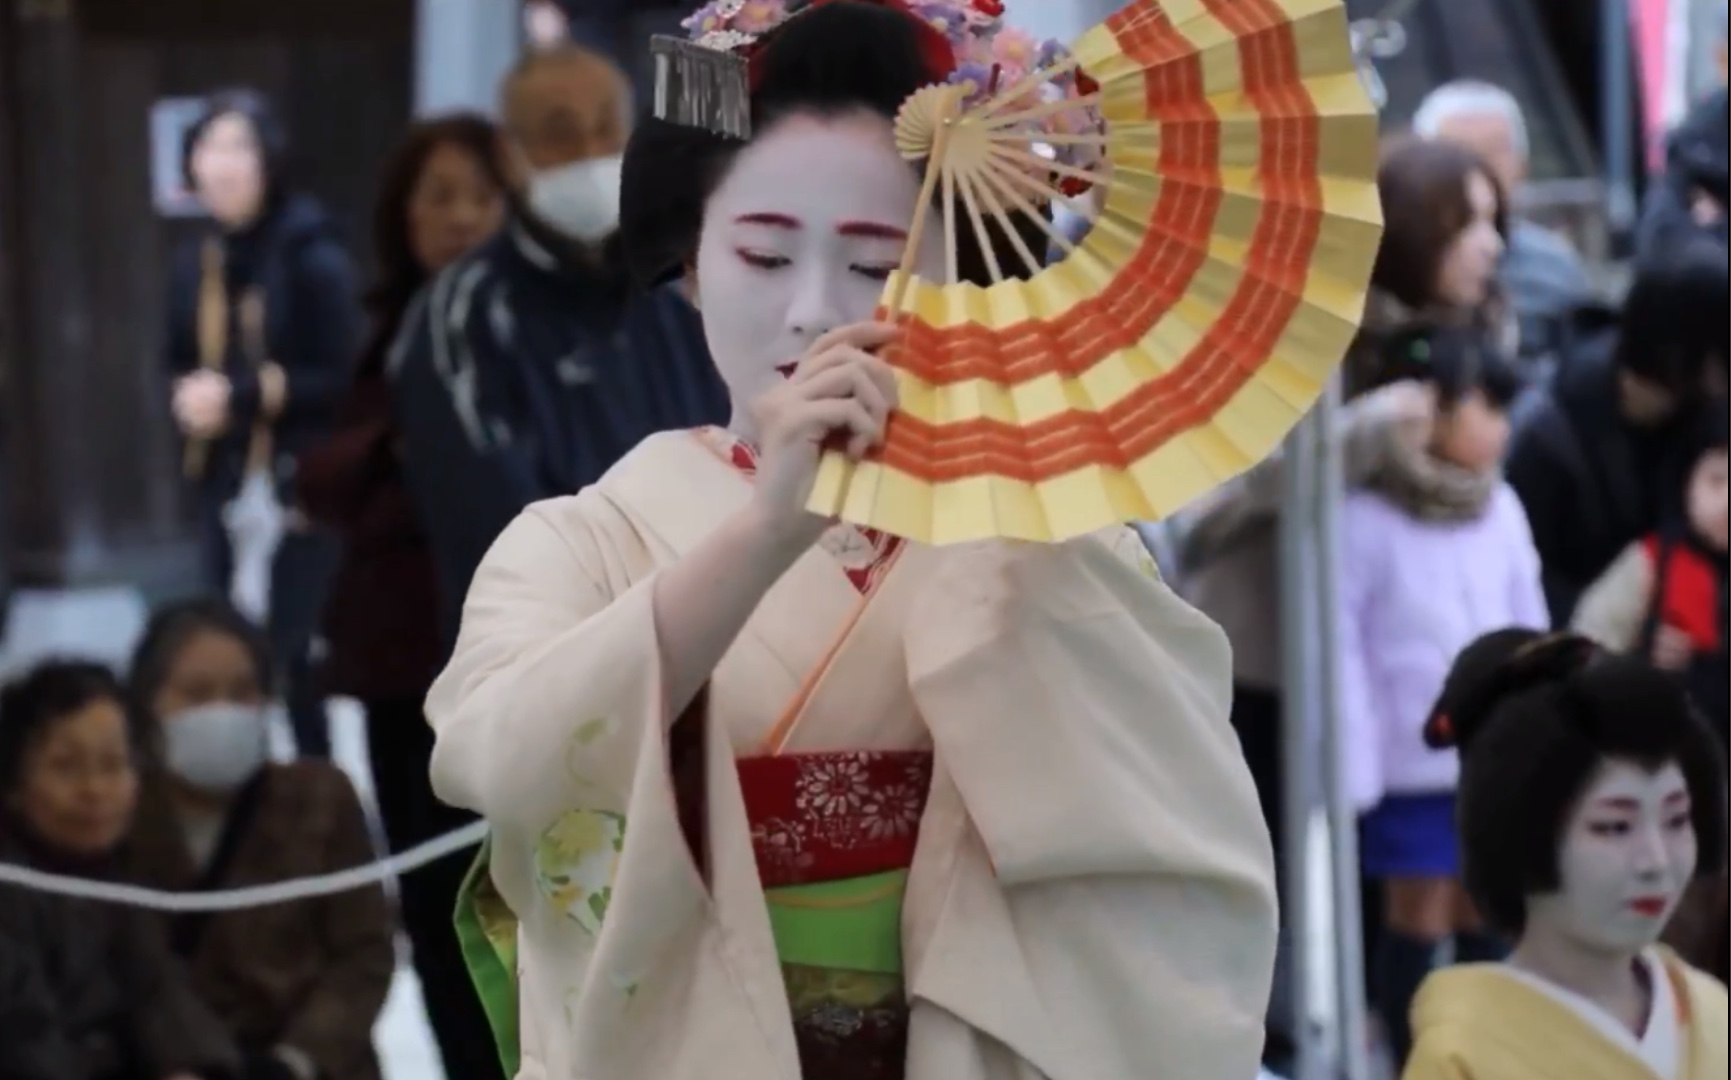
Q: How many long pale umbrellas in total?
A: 1